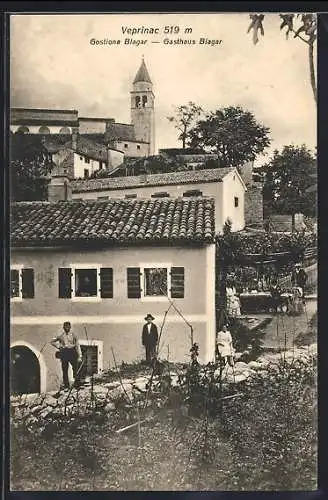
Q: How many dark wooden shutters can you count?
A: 5